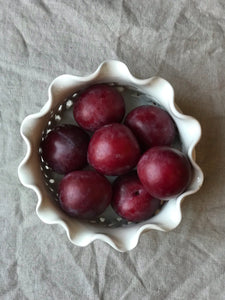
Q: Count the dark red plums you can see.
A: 7